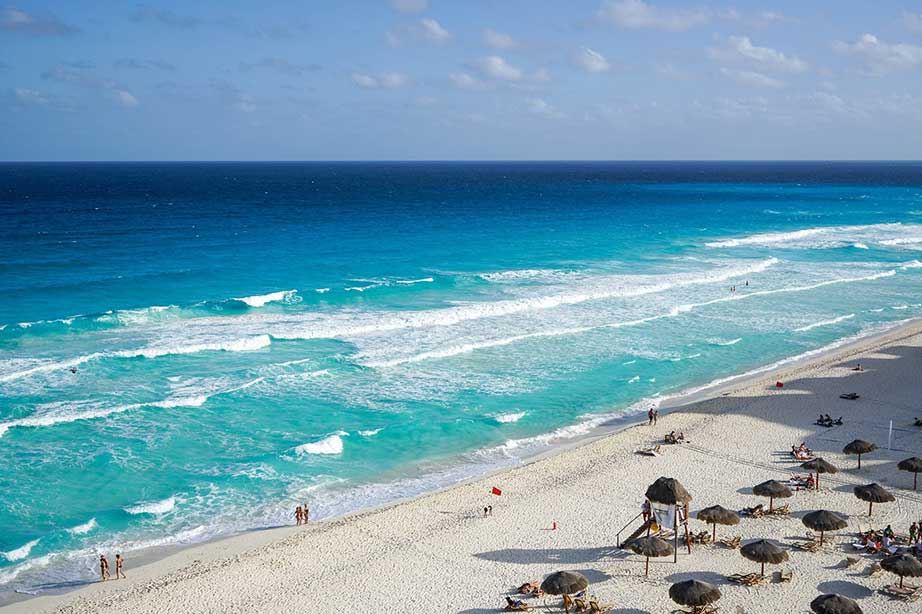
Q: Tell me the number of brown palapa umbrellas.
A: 13